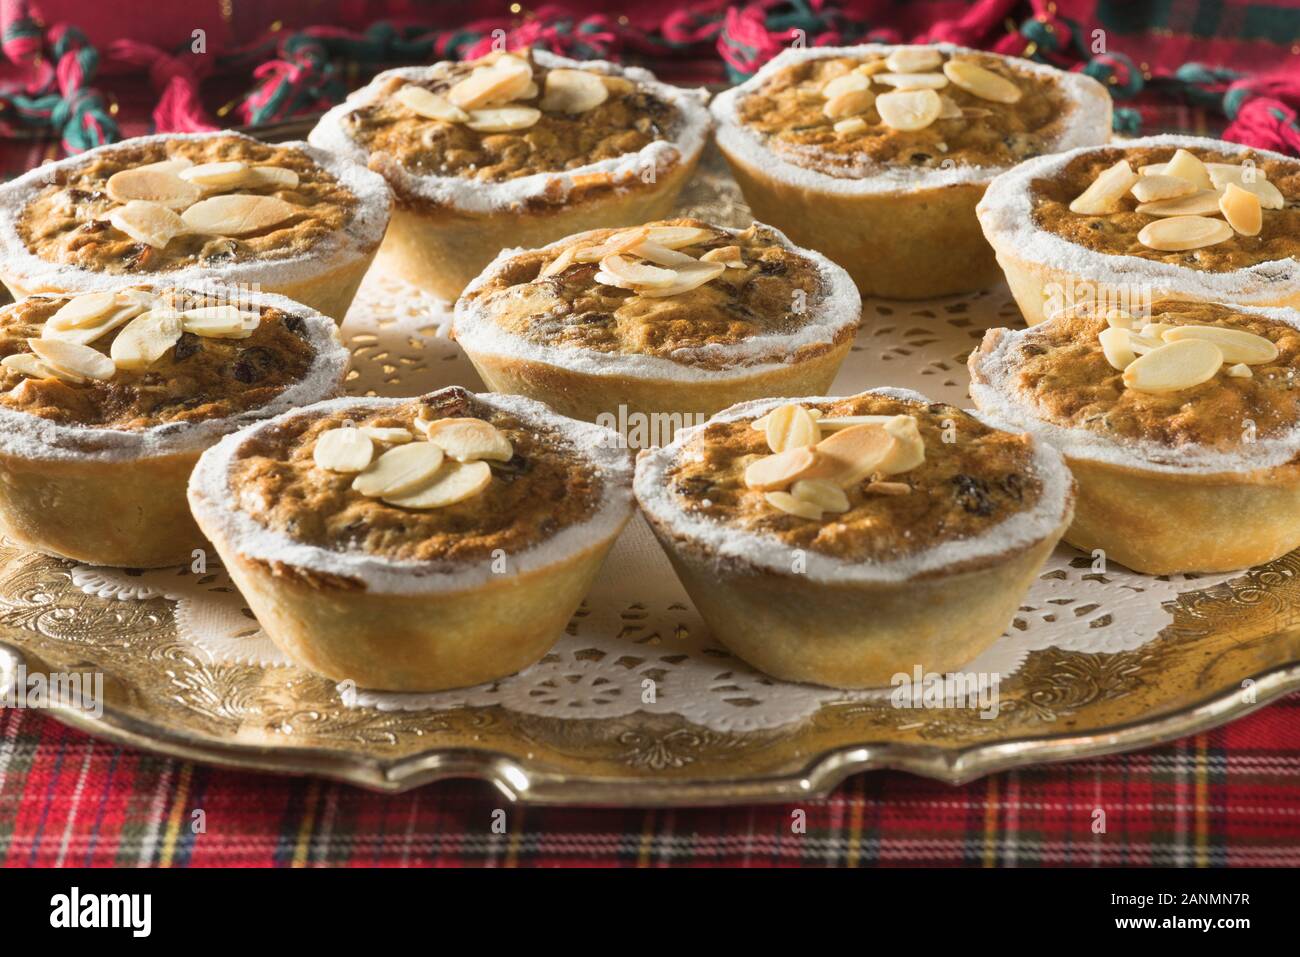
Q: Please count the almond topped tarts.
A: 9